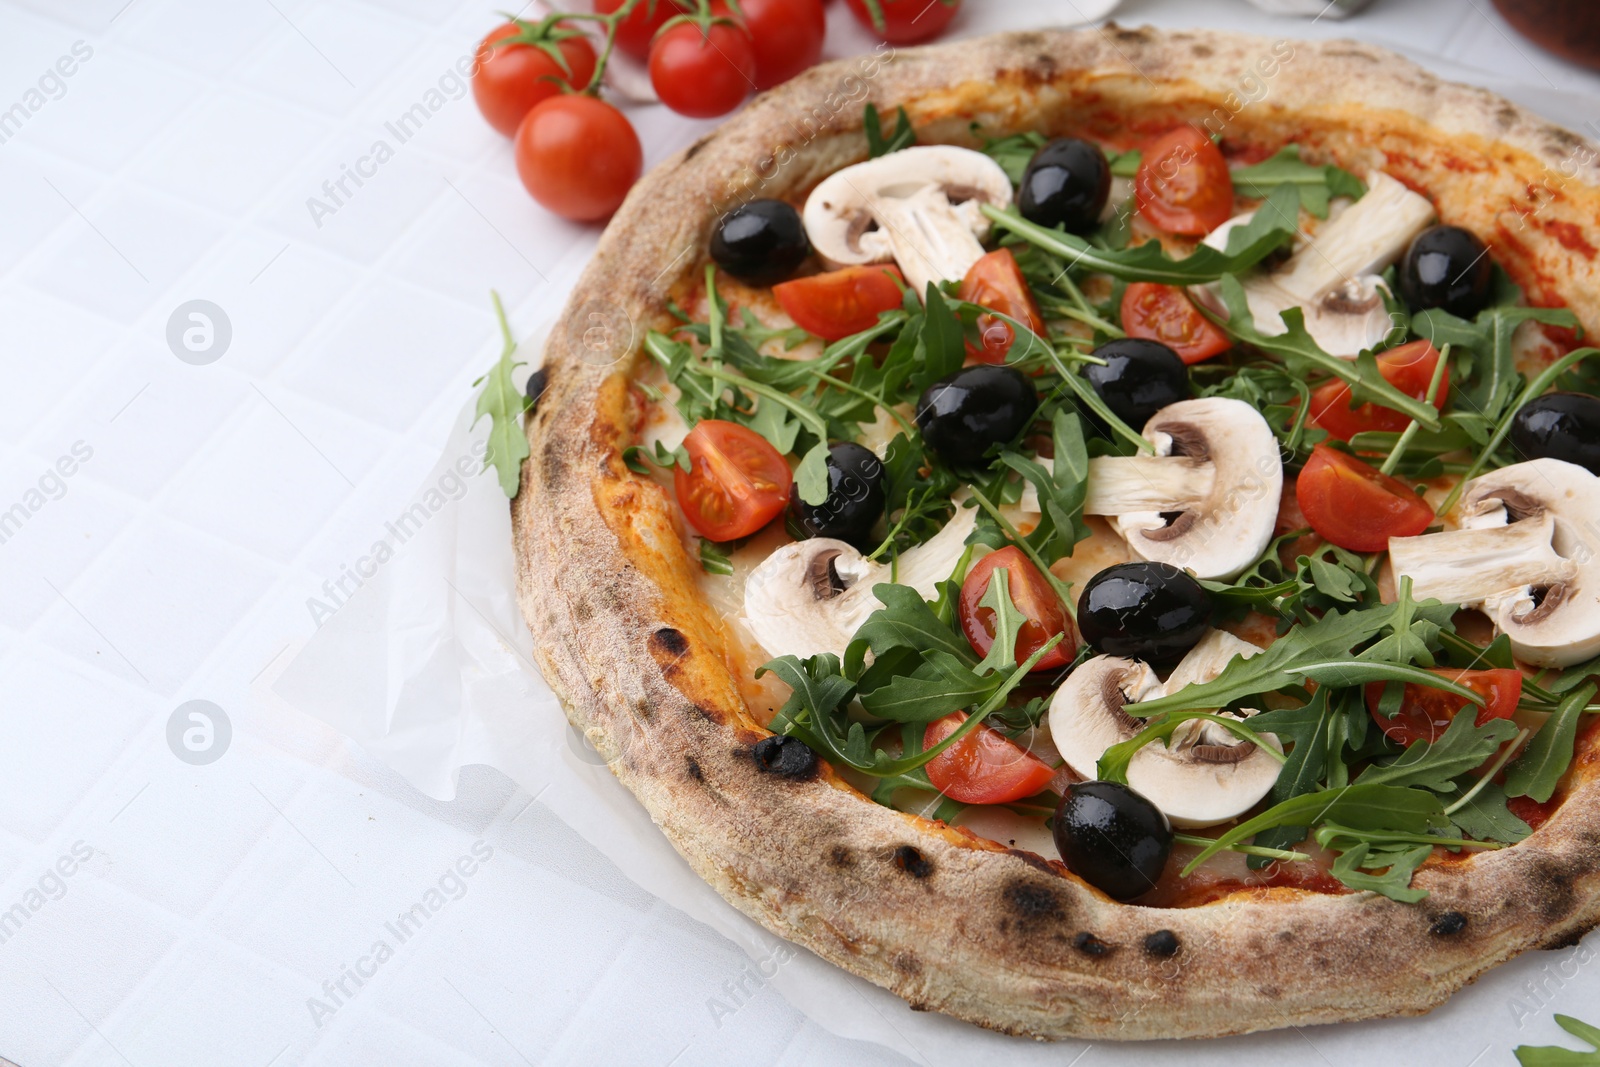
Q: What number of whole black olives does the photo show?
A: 9